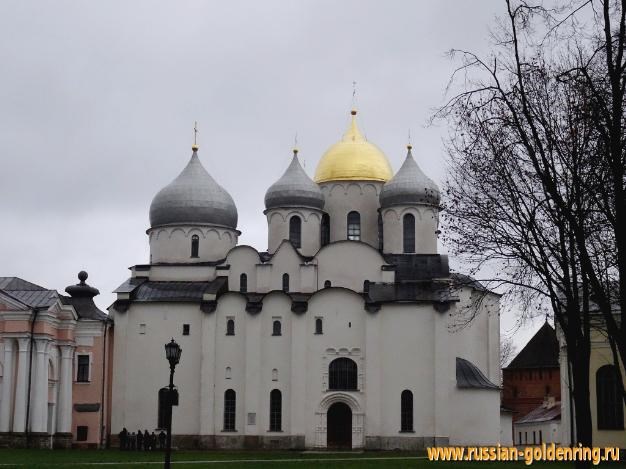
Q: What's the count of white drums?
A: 4